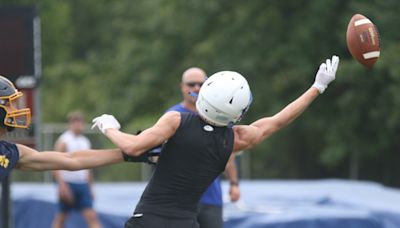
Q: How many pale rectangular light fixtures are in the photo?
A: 0